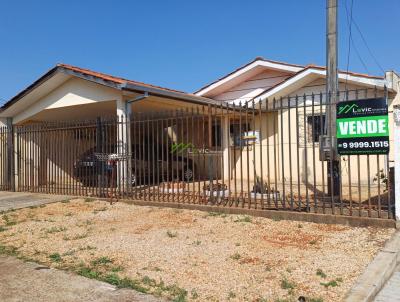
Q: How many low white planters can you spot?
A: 3